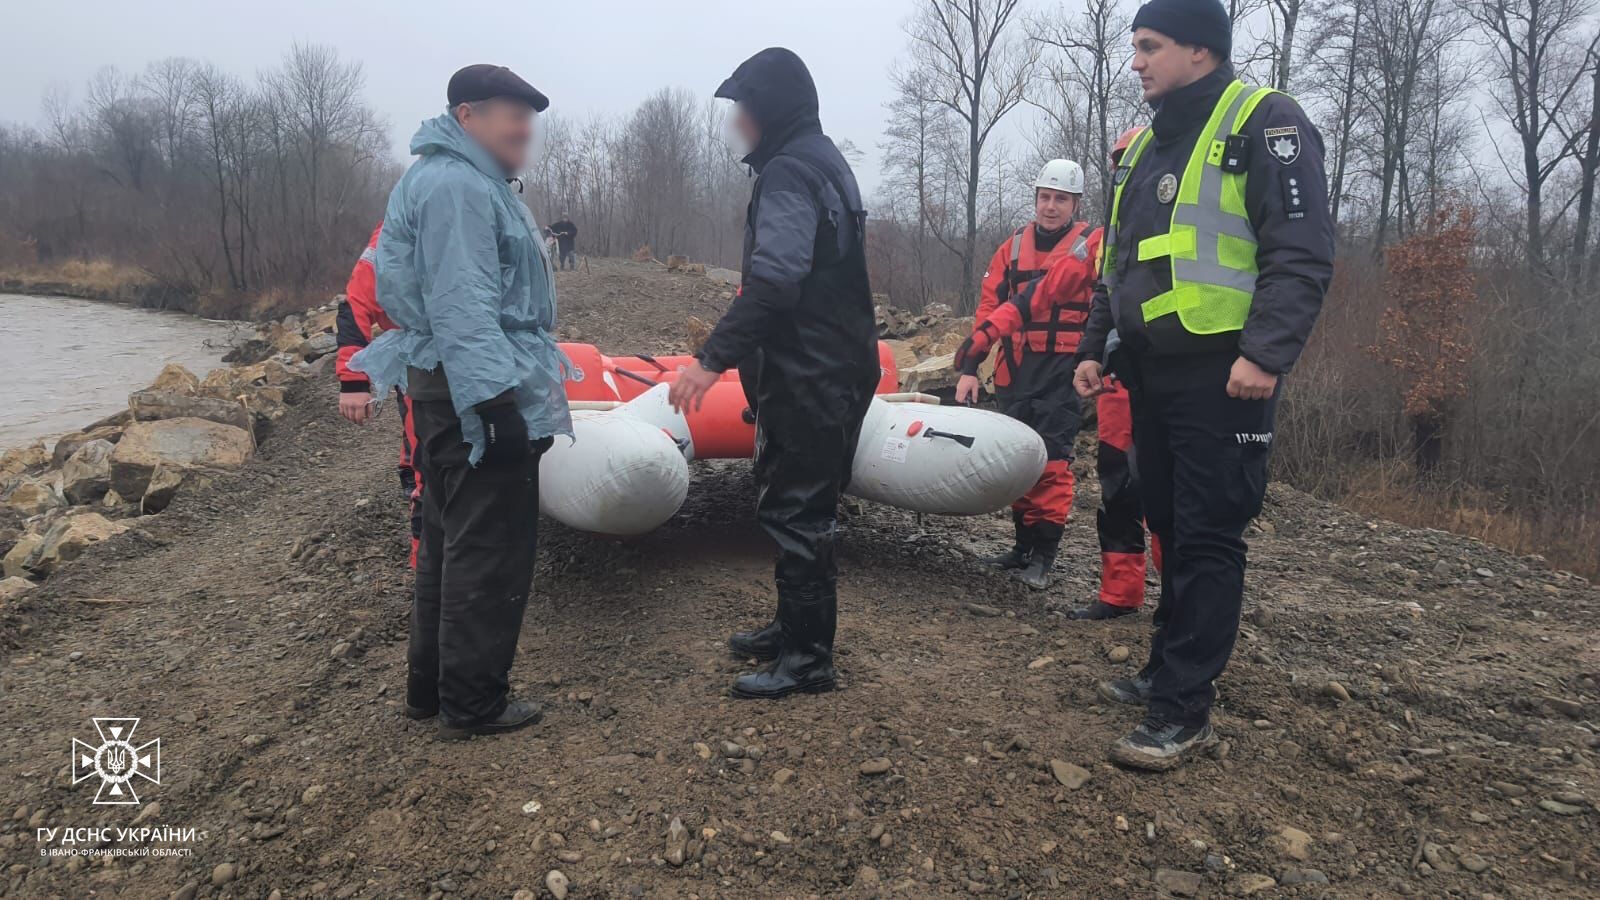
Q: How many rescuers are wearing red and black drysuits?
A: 3